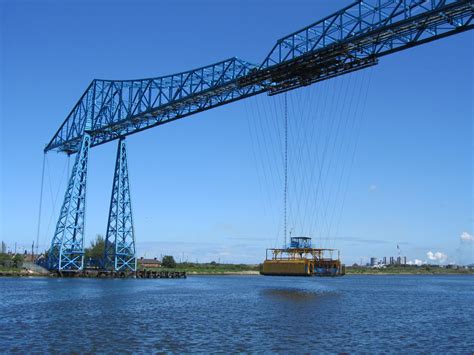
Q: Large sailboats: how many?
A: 0